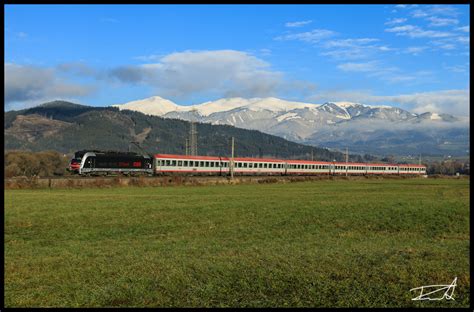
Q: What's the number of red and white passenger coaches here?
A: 6